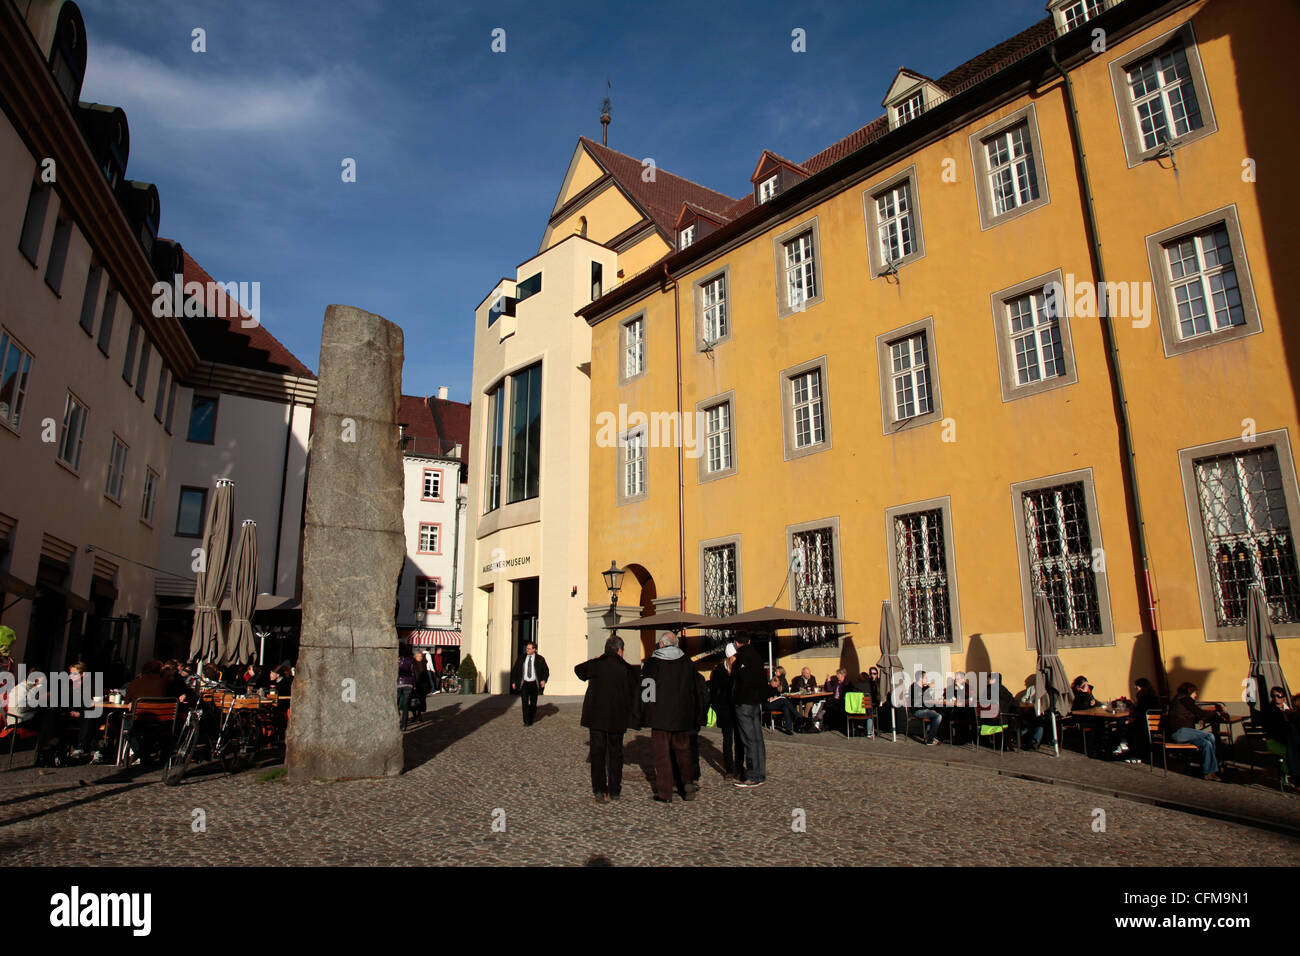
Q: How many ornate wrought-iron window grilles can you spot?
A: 5